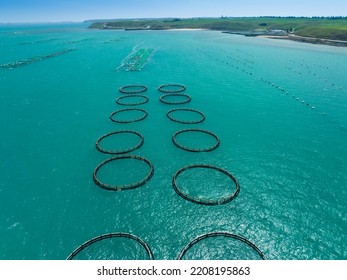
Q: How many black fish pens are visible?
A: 12